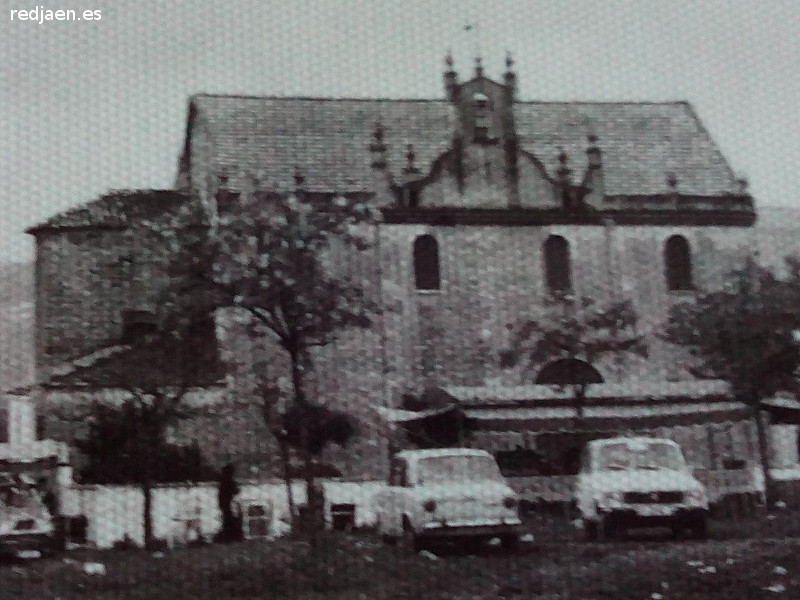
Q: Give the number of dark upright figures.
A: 1